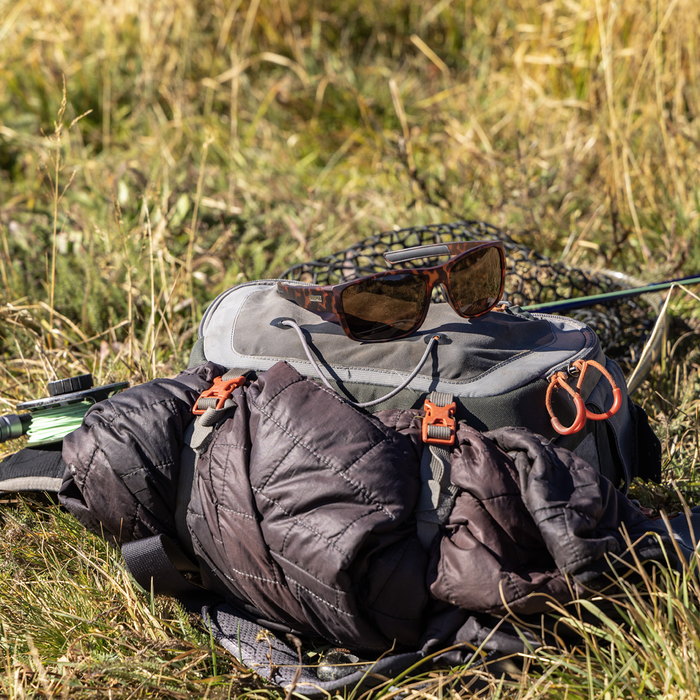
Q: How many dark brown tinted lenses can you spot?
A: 2